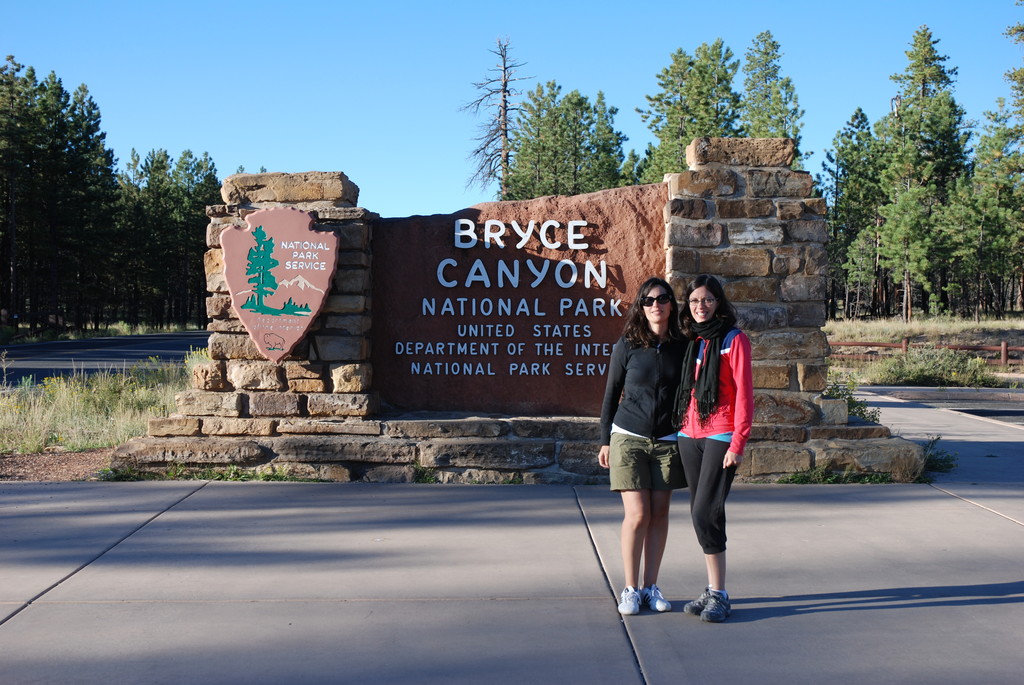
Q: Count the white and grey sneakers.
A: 4